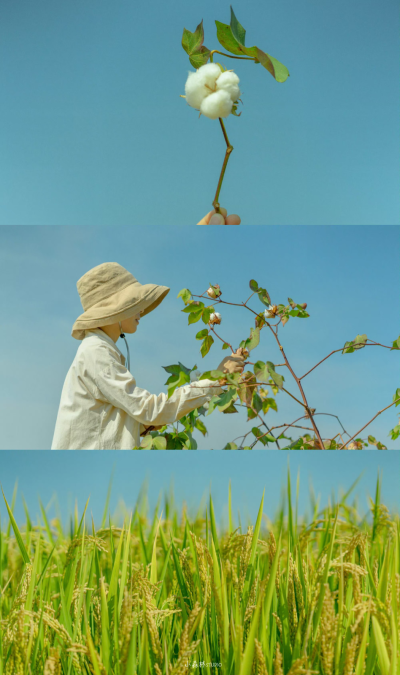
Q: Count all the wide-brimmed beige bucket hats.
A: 1